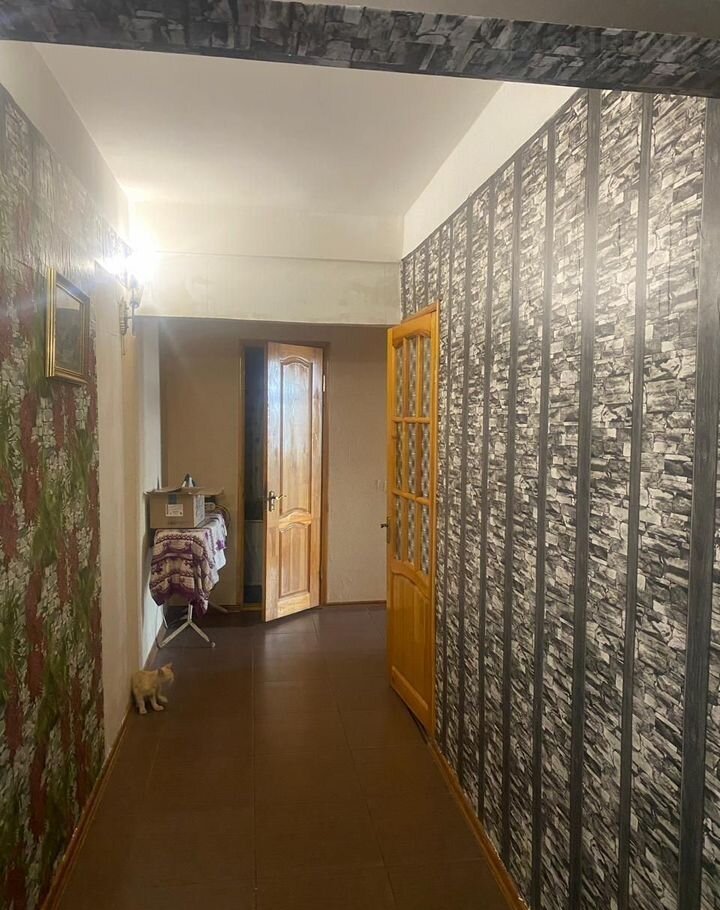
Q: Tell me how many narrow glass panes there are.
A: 9